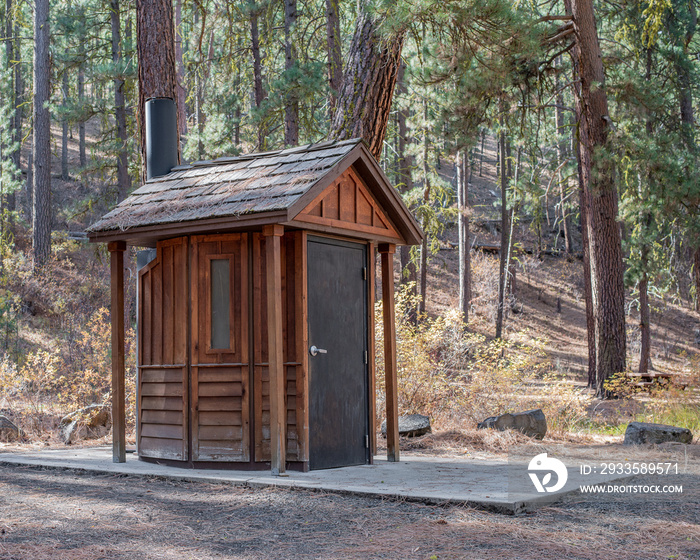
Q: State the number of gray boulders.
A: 5